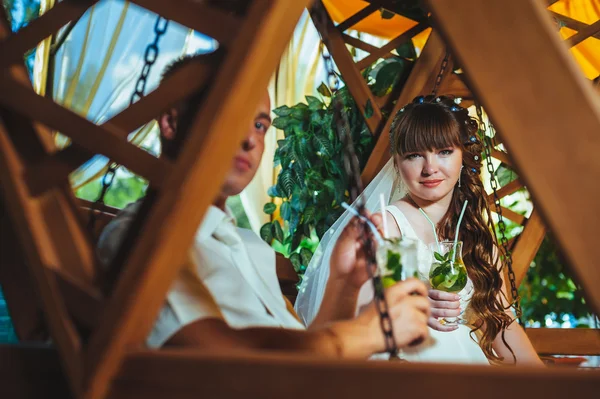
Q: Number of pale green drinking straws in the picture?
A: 2